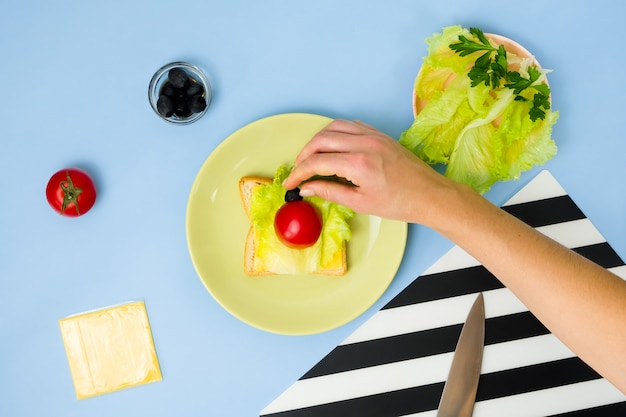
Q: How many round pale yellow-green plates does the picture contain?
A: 1